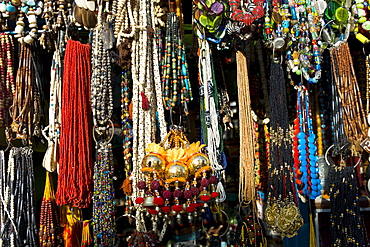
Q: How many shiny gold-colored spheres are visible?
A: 3